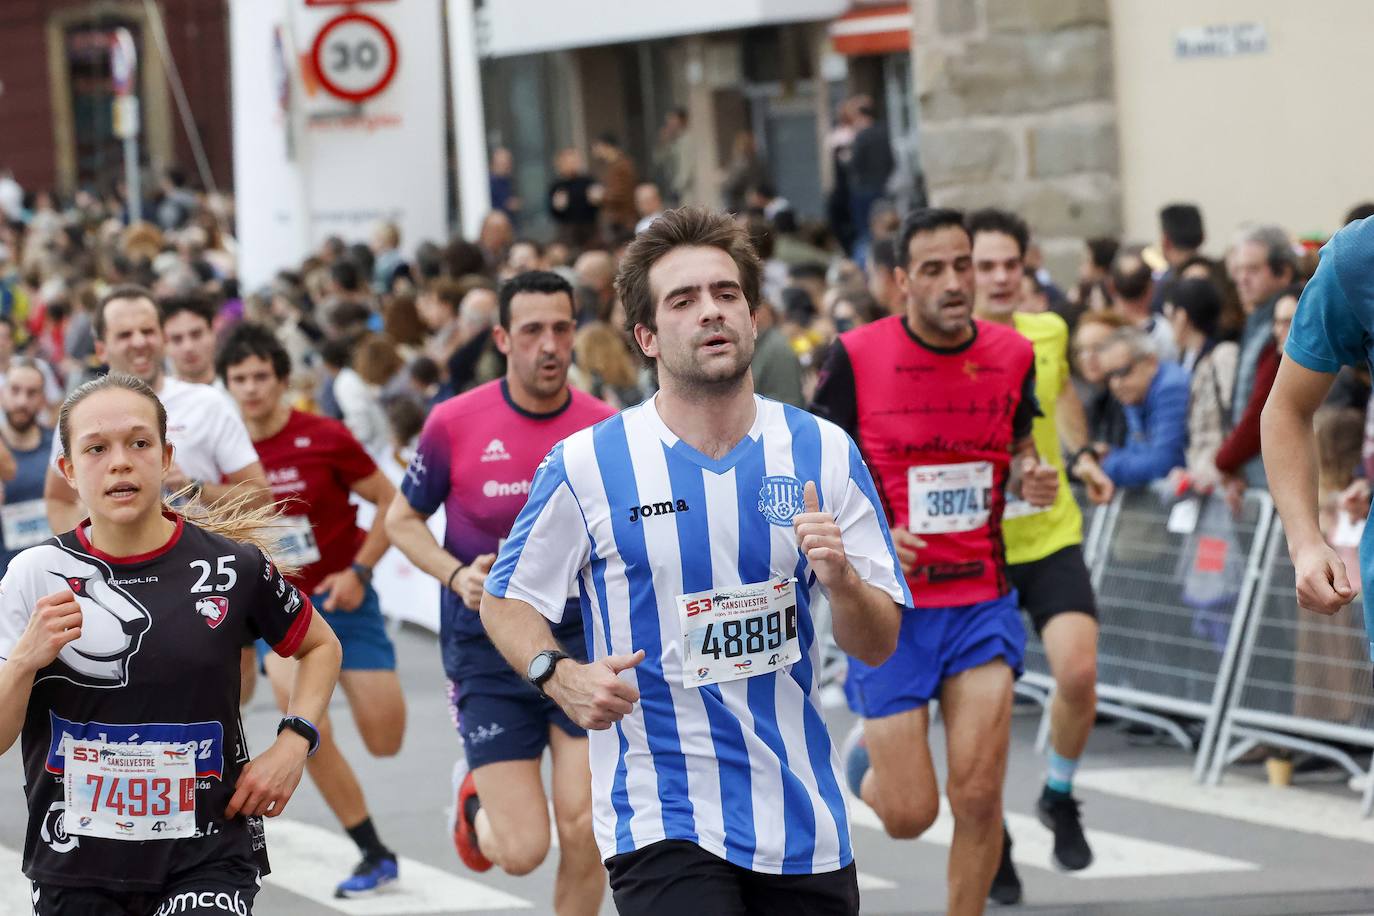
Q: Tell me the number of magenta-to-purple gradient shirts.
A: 1